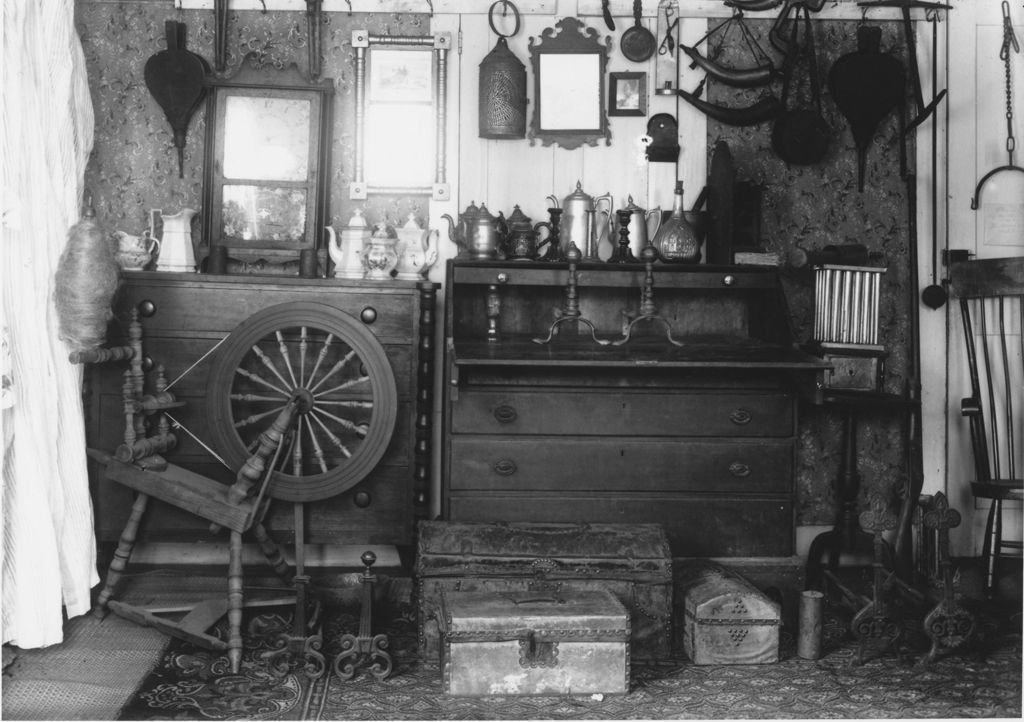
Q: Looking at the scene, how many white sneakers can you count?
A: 0